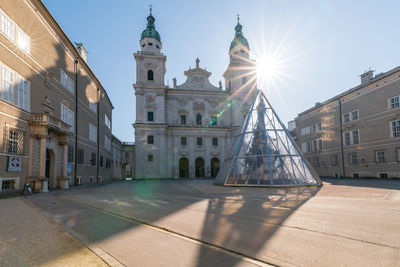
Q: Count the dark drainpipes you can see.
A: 3